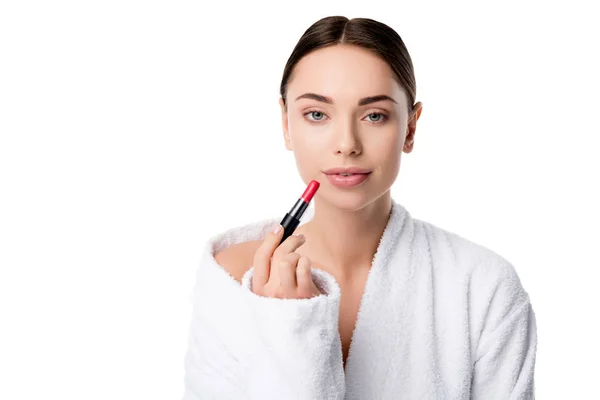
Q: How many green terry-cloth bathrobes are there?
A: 0